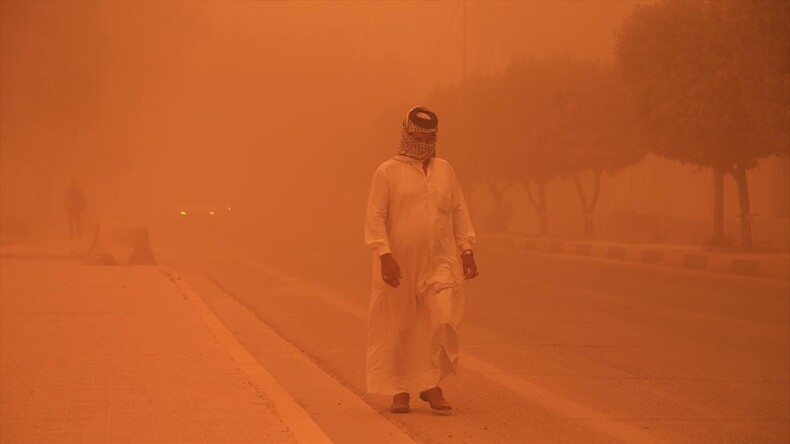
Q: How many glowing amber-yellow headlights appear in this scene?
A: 2